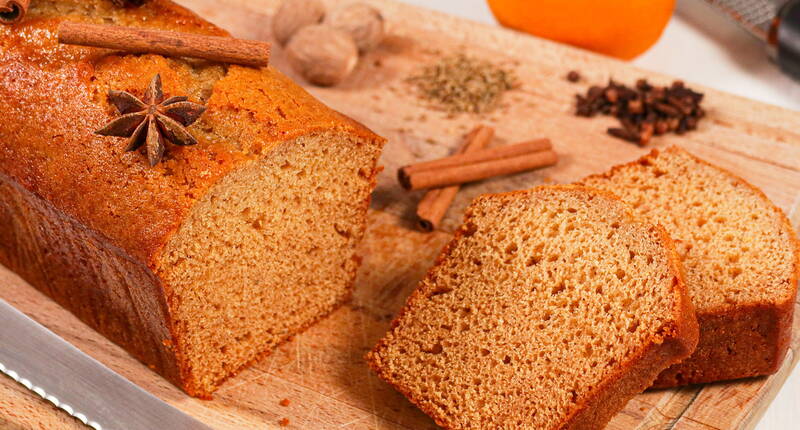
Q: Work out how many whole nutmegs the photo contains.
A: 3